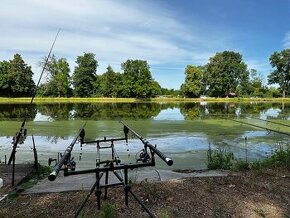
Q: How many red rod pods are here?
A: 0